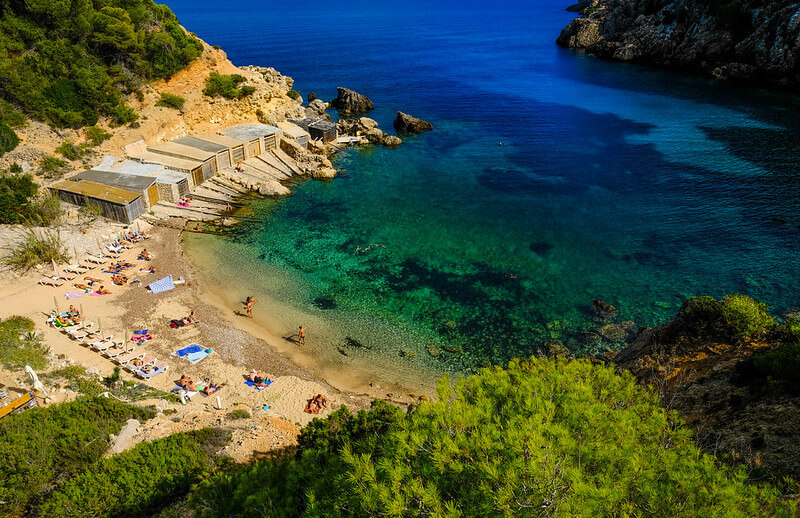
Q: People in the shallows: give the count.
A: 3